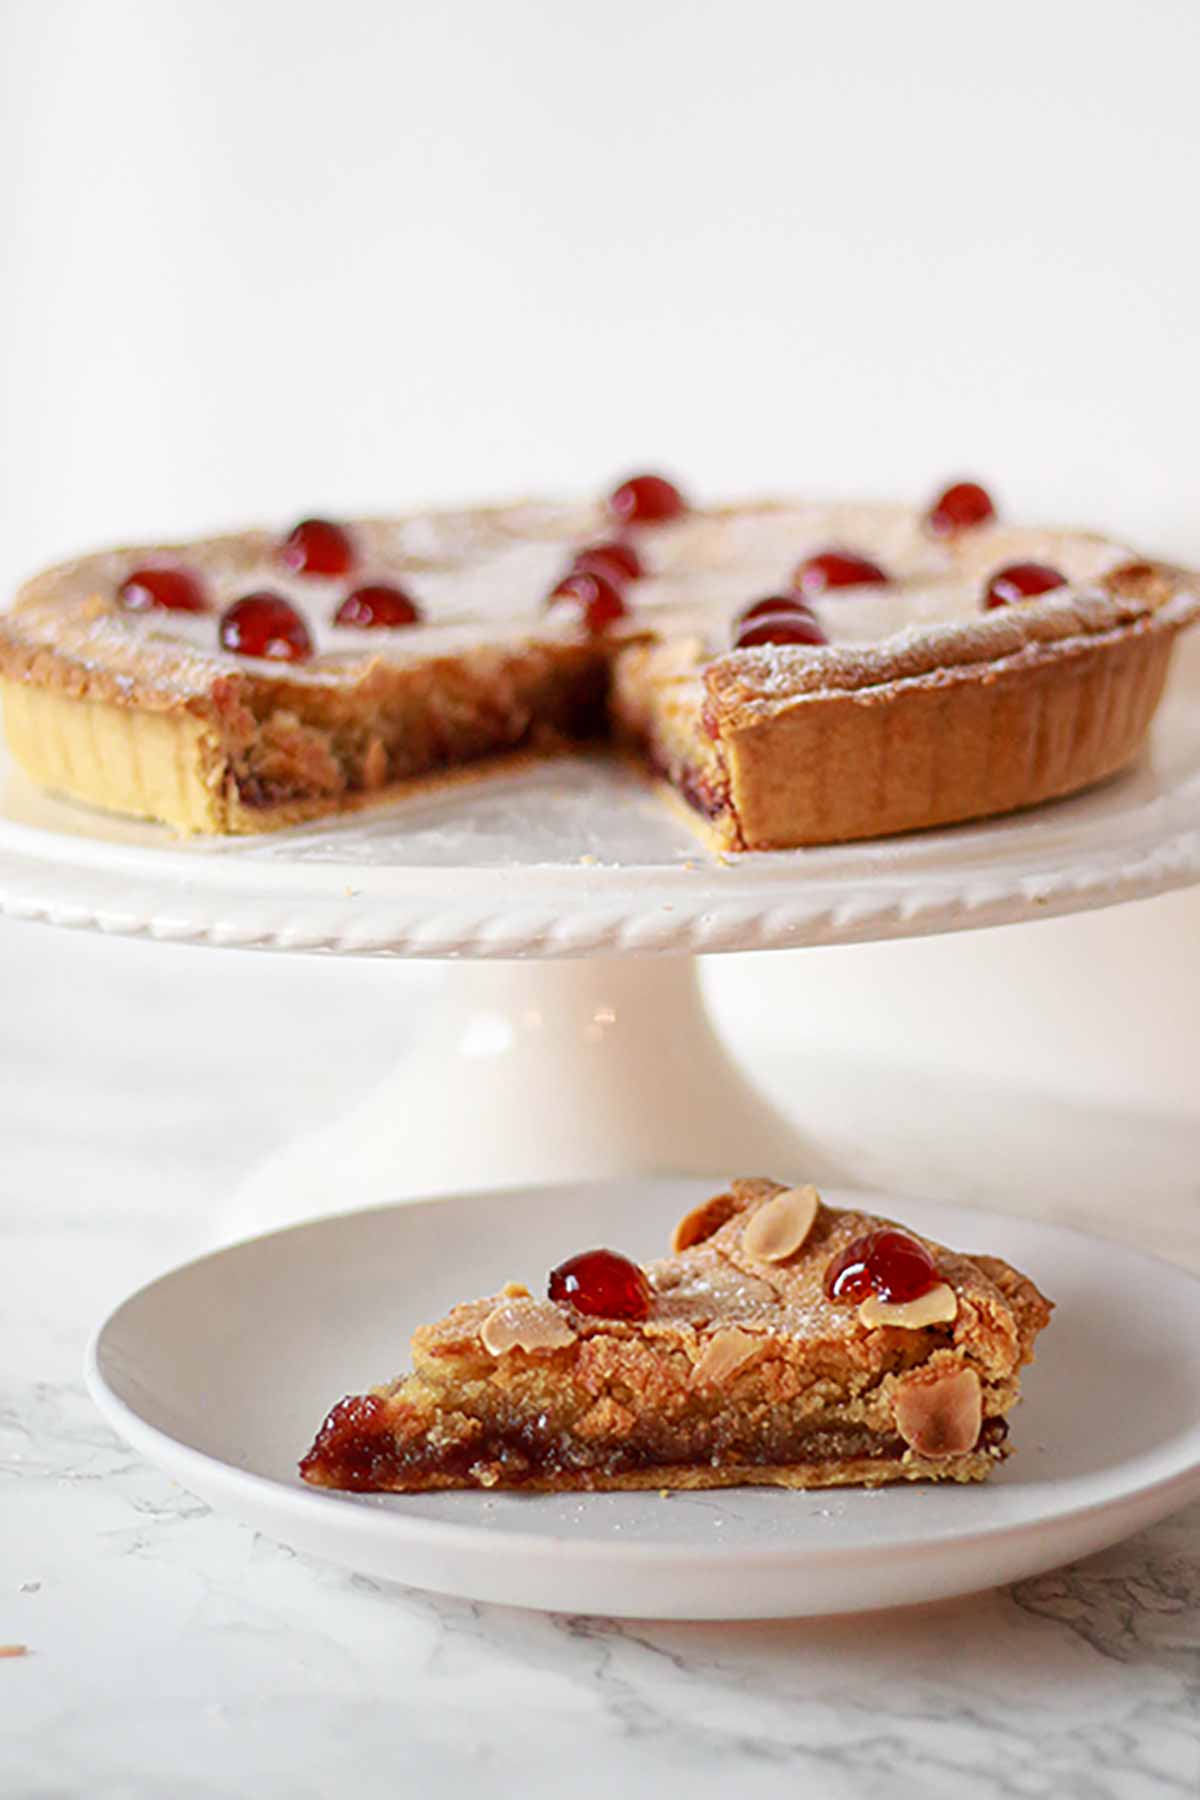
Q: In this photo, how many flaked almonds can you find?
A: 6